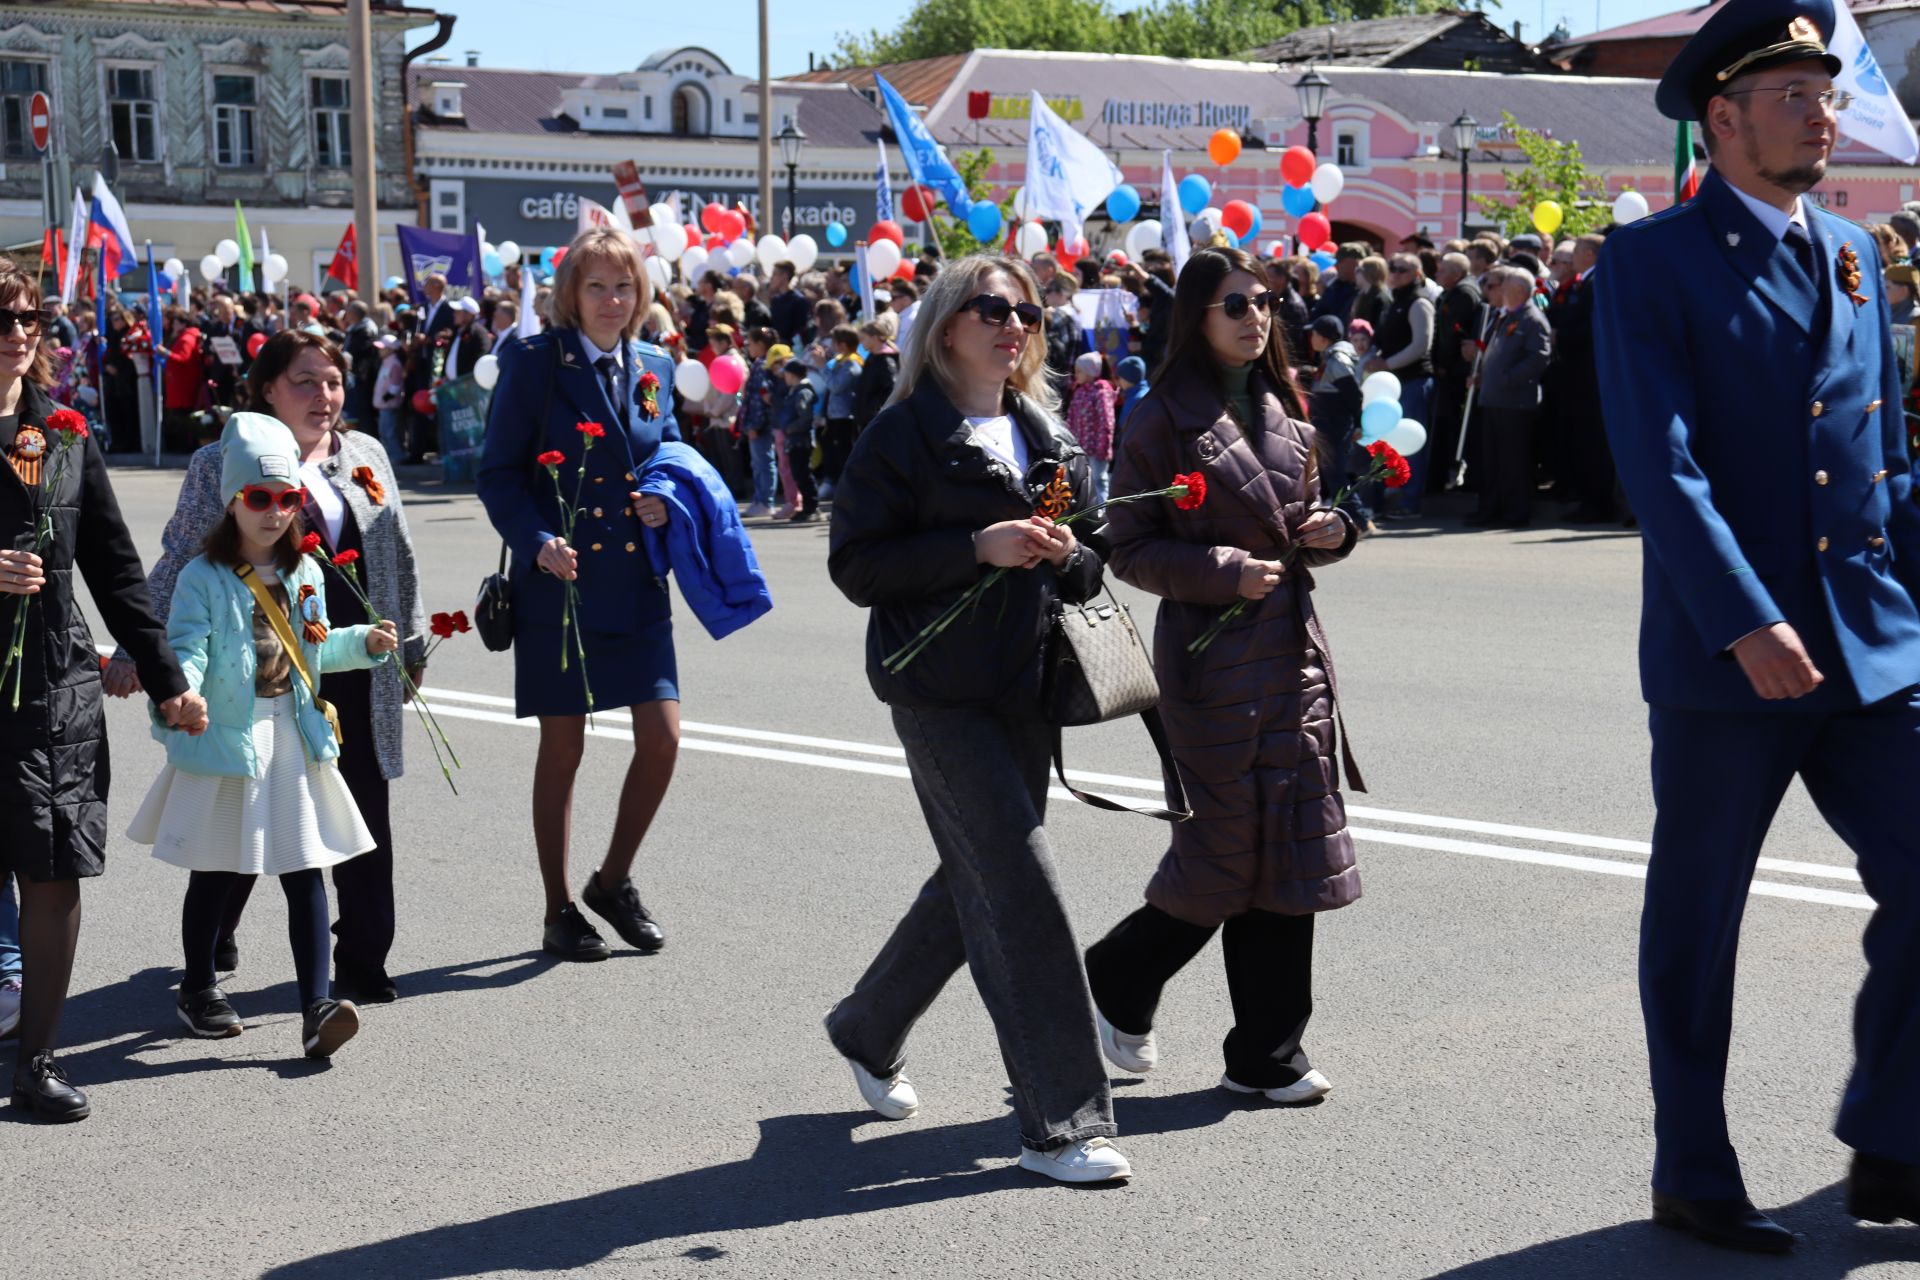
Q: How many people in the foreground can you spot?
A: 7